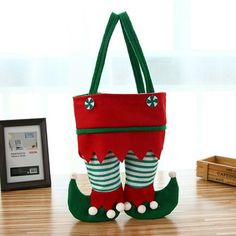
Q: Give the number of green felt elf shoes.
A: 2